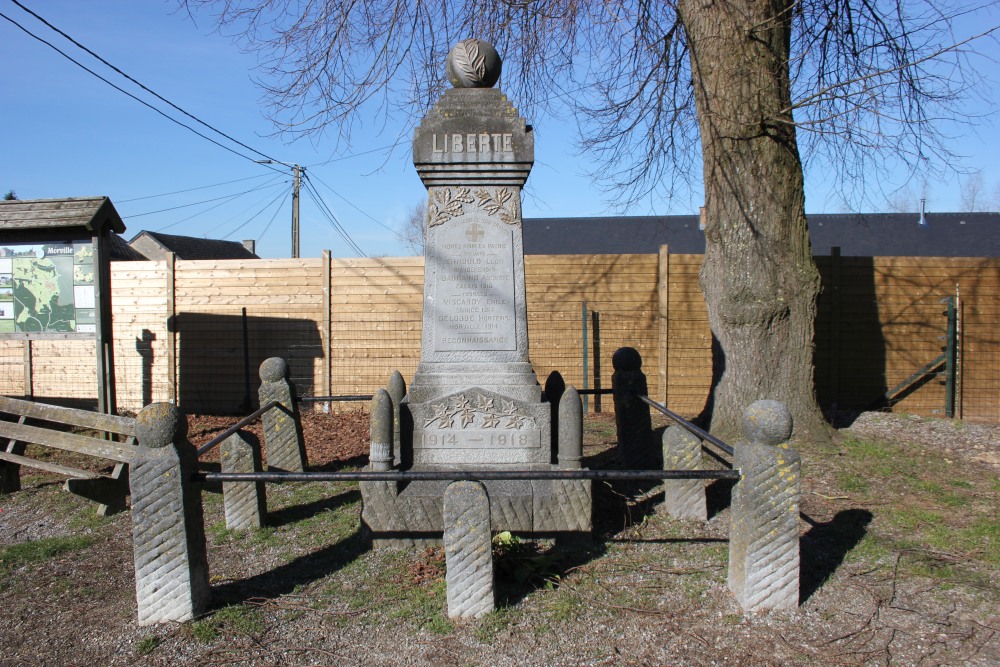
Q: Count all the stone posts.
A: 7